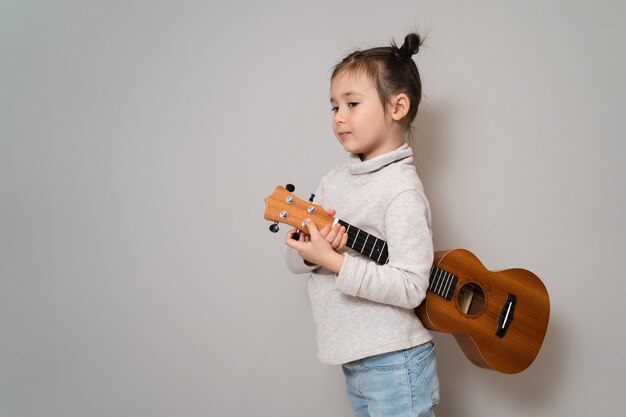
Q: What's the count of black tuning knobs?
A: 4